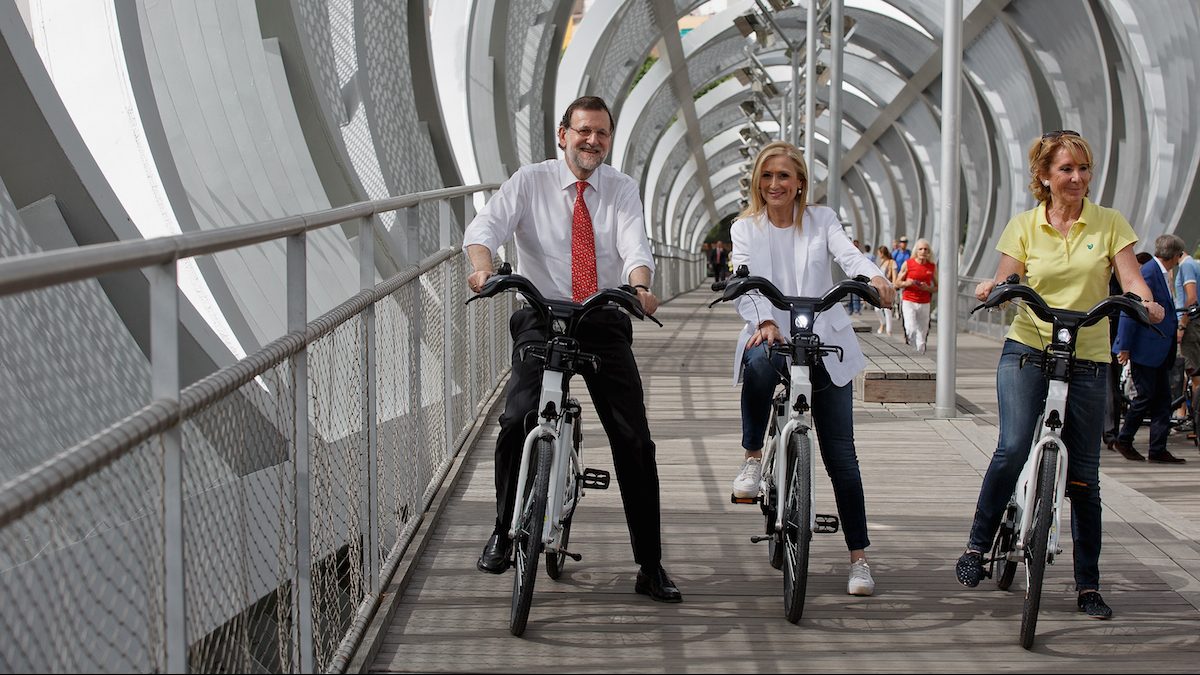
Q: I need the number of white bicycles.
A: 3